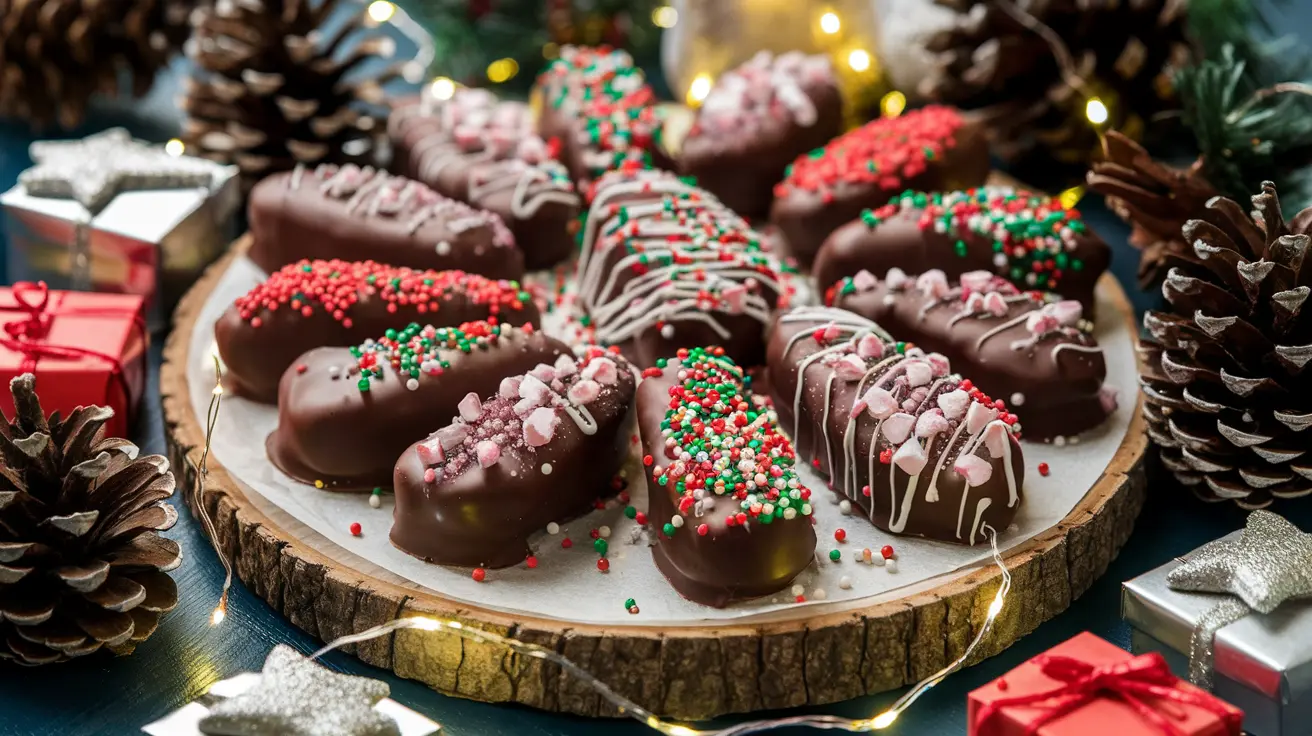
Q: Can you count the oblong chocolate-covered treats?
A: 13